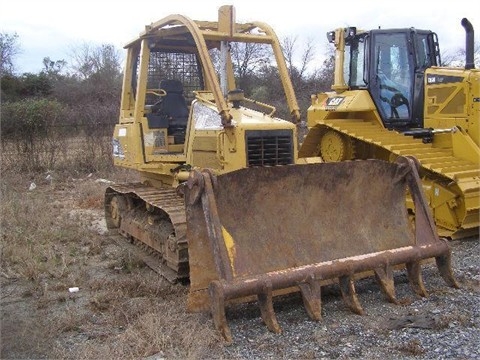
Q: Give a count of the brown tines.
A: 7